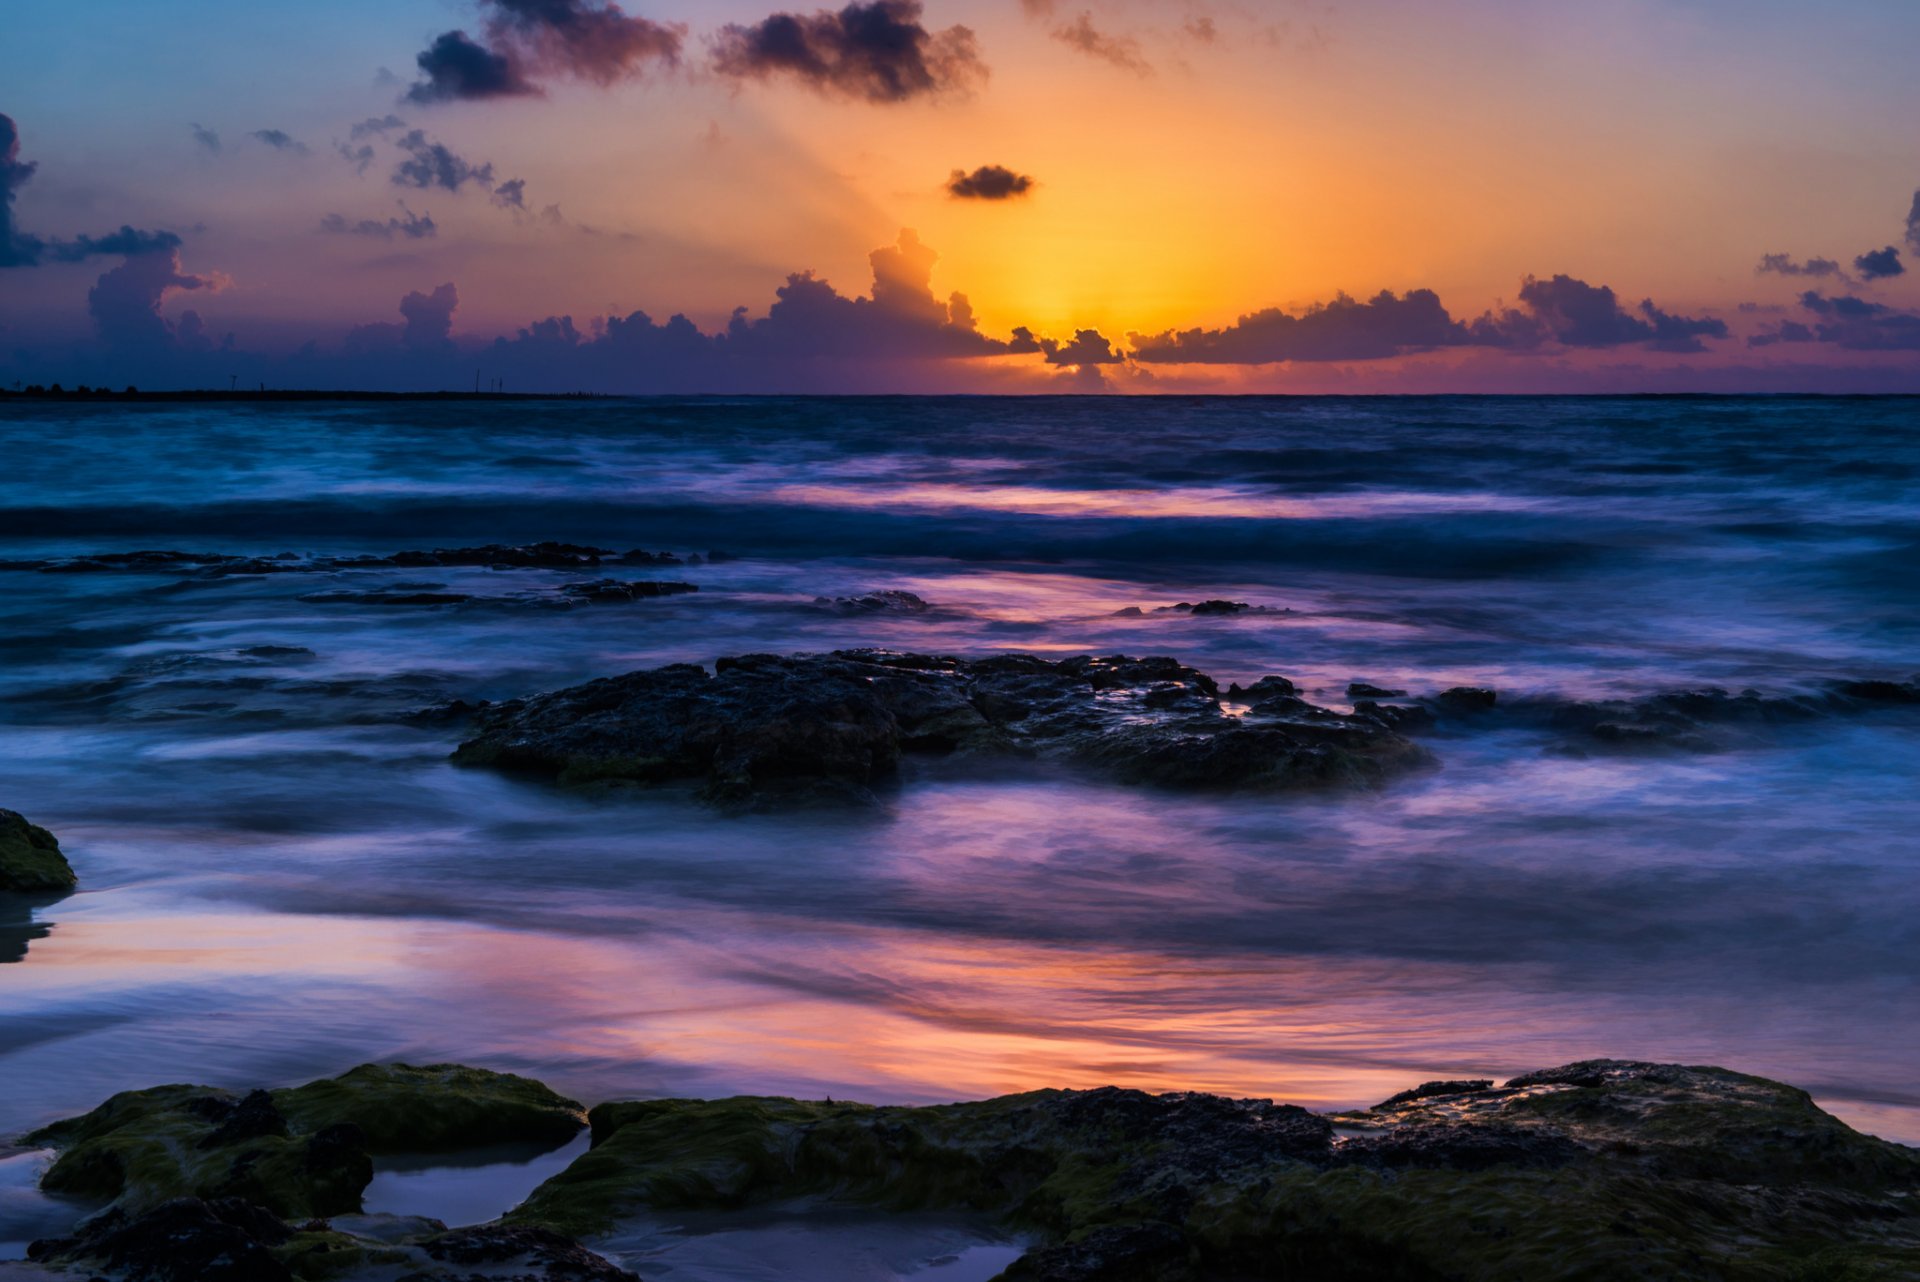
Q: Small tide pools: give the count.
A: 2